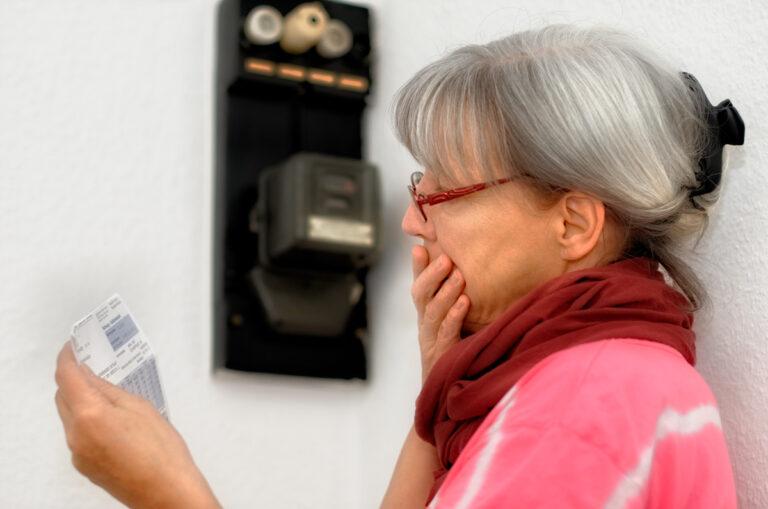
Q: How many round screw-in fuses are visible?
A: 3